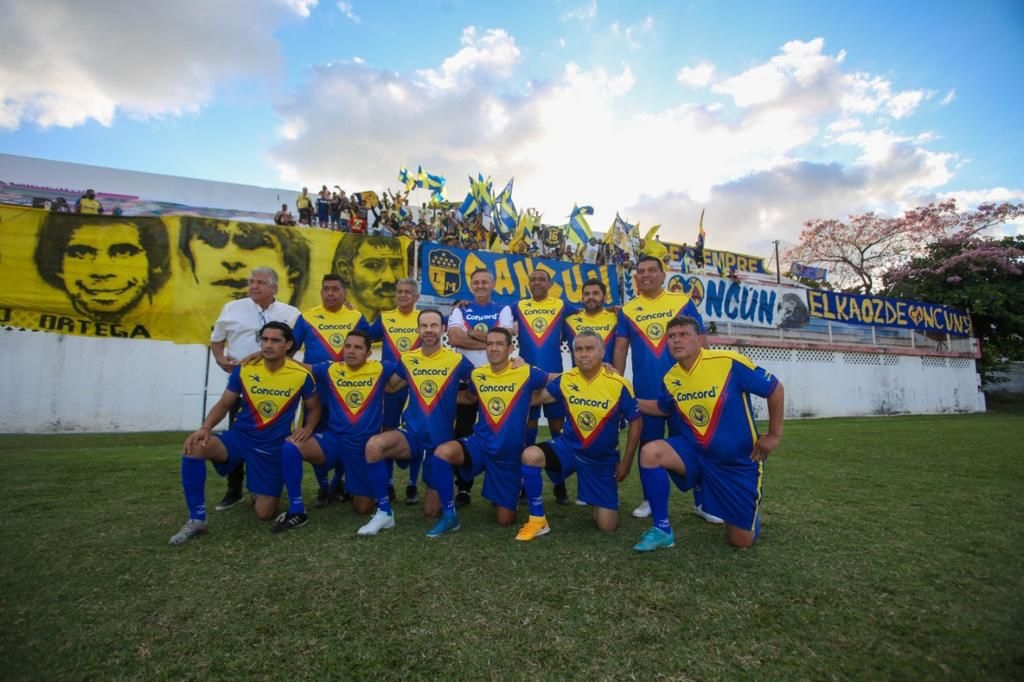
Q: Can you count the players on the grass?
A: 12